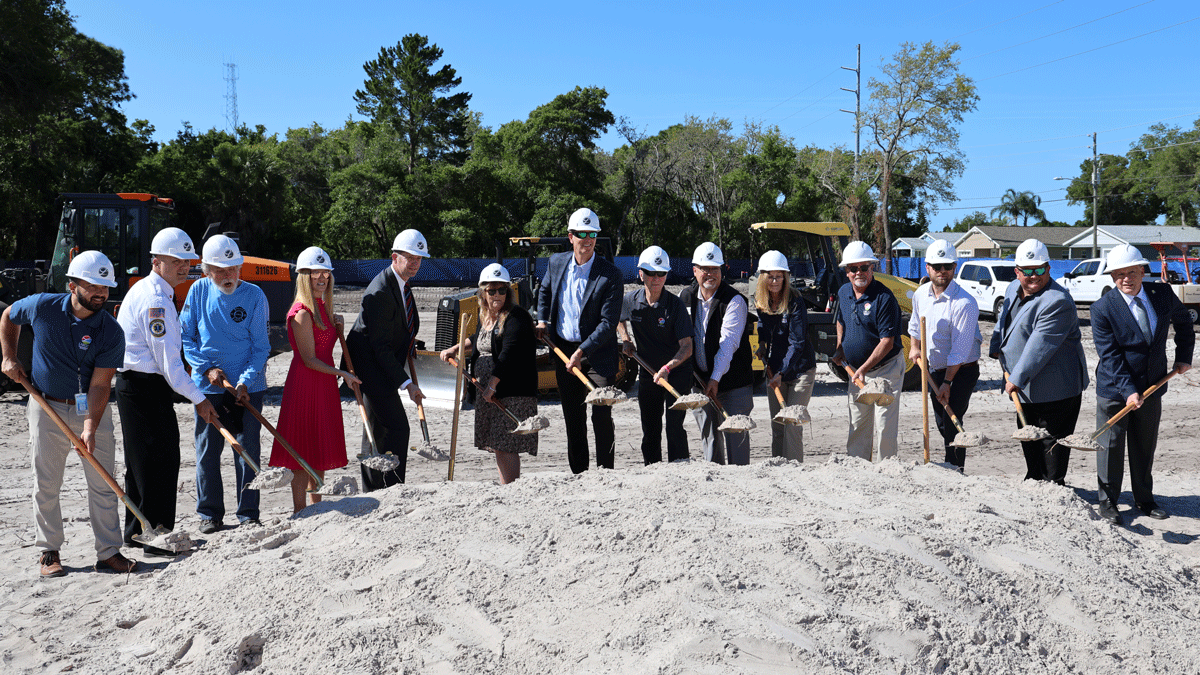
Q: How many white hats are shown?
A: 14